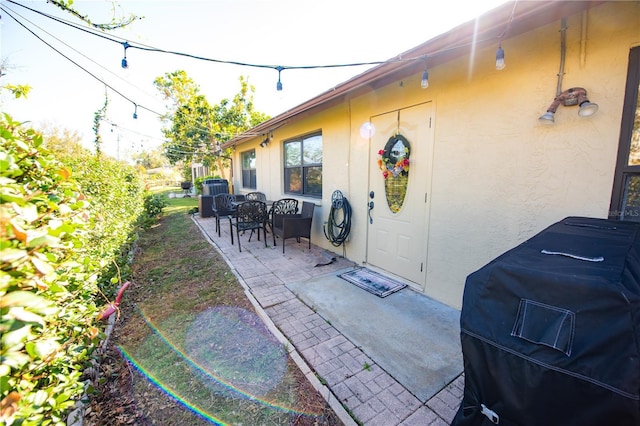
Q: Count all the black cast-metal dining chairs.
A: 4